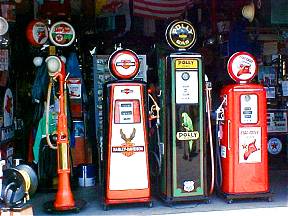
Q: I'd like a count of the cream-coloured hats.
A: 1